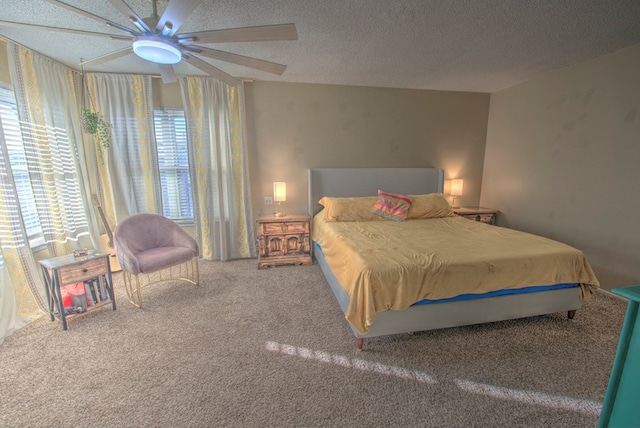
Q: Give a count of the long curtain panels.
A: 4